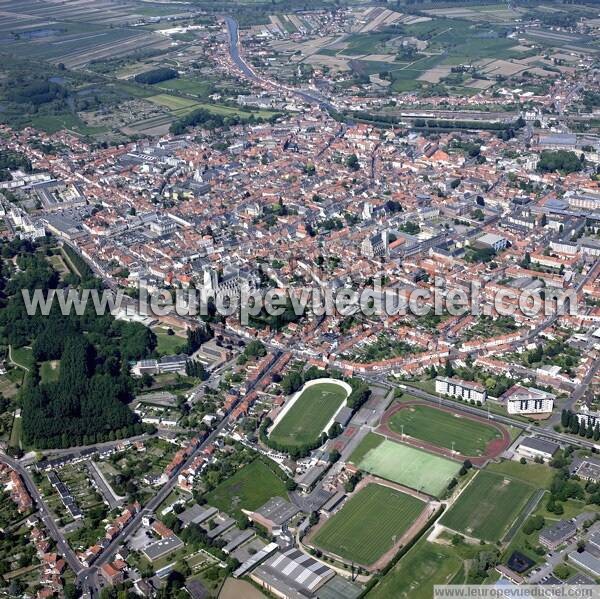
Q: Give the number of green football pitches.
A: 5